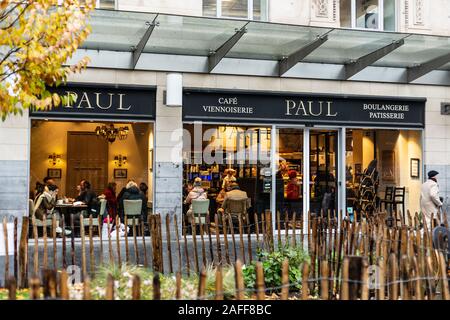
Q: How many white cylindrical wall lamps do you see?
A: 1